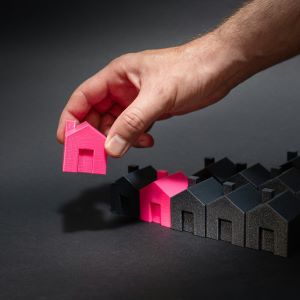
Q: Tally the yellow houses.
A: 0